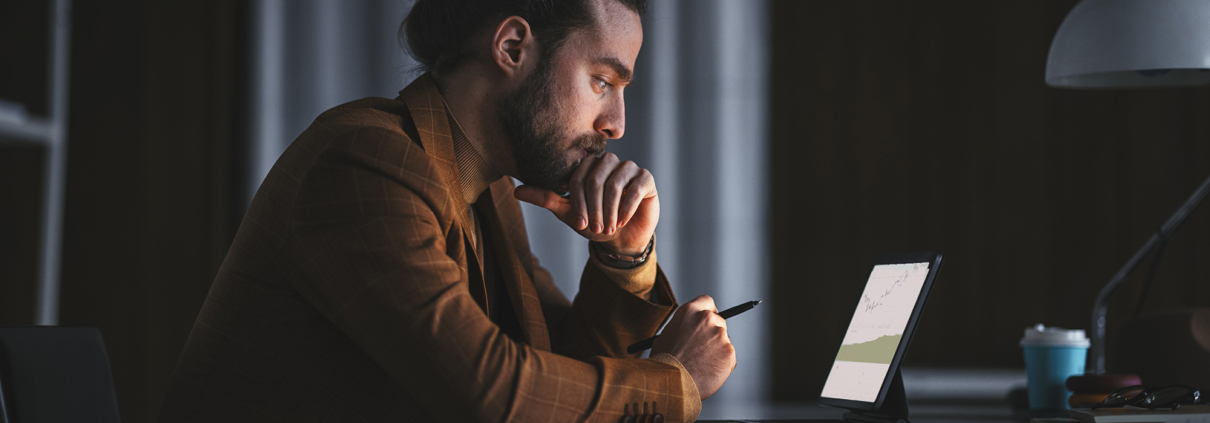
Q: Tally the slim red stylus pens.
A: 0